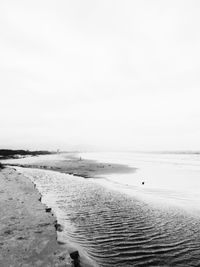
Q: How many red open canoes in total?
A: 0